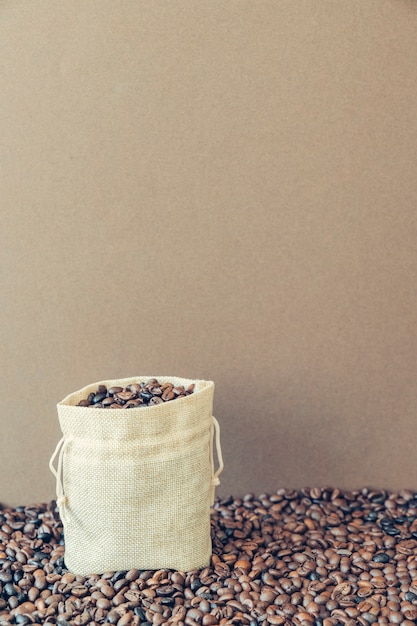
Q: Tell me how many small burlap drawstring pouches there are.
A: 1